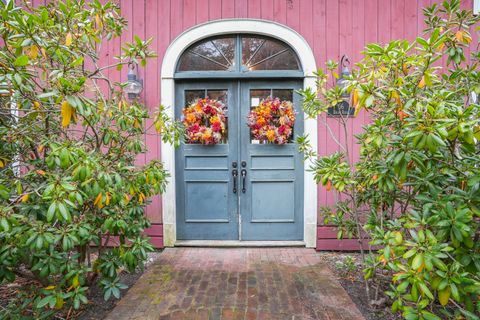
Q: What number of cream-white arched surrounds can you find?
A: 1